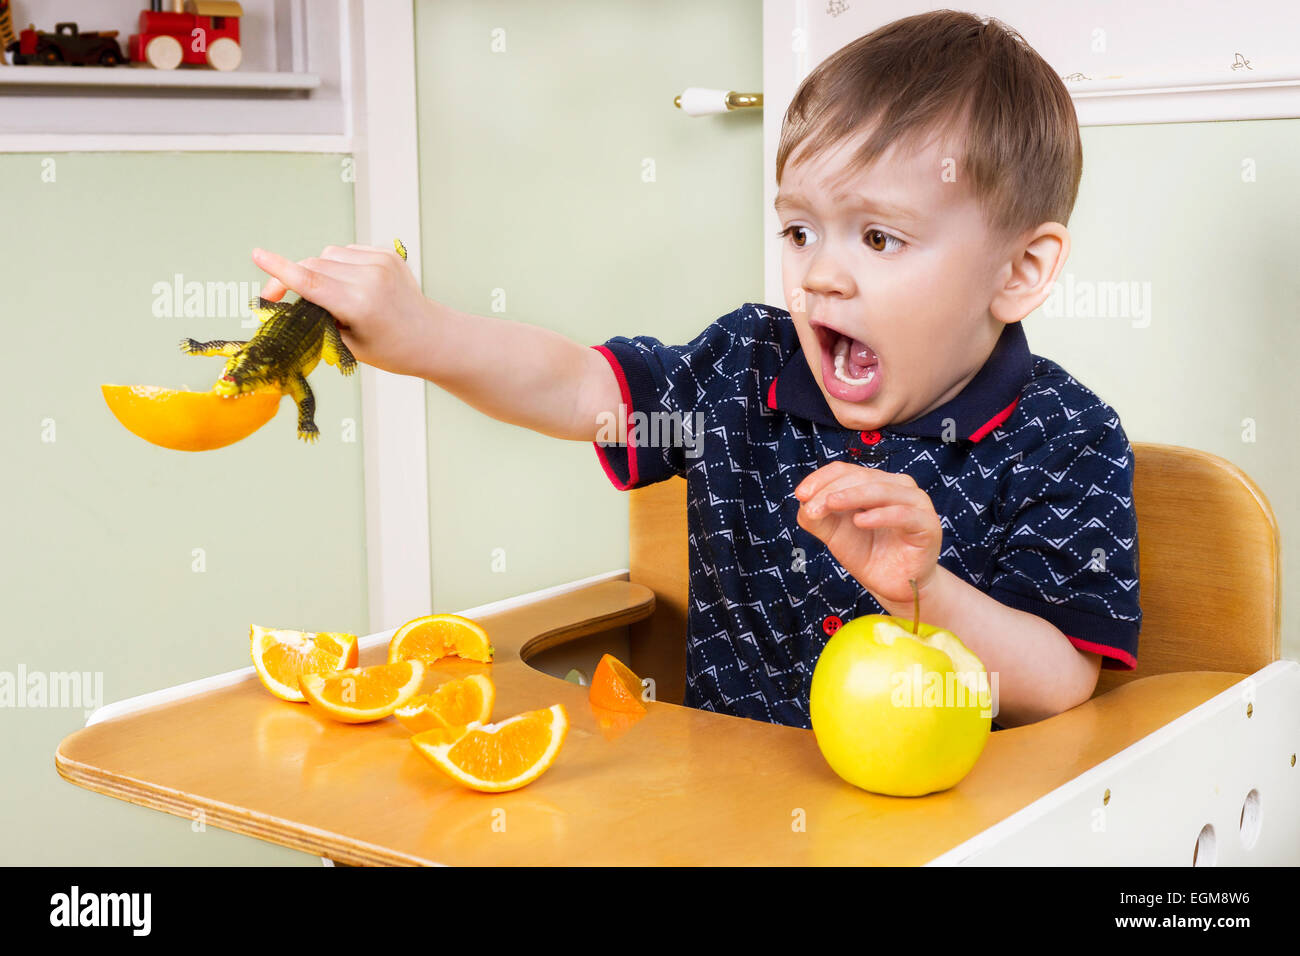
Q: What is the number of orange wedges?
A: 7